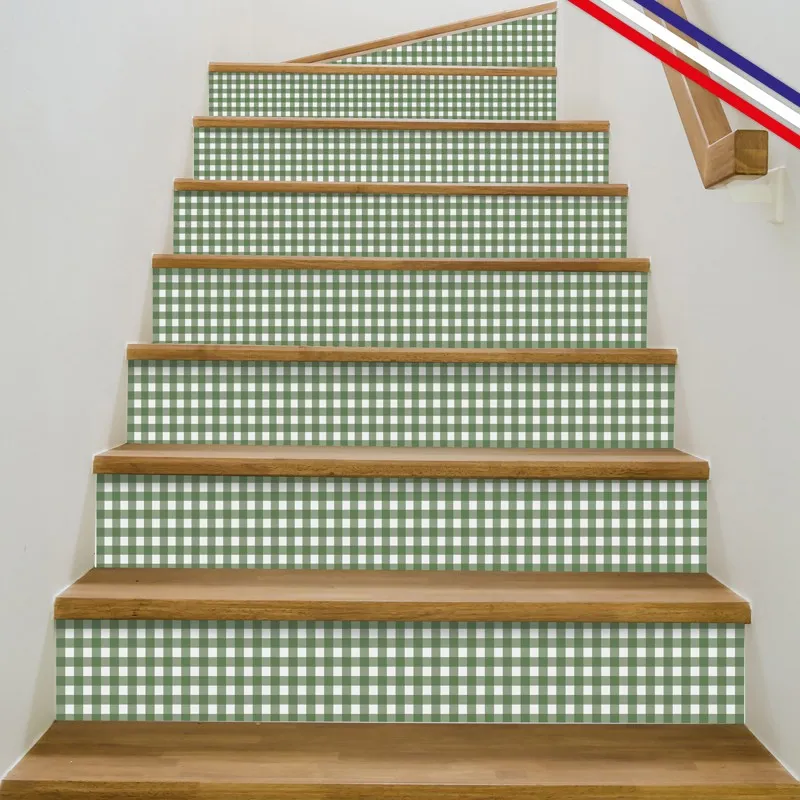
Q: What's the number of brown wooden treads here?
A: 9